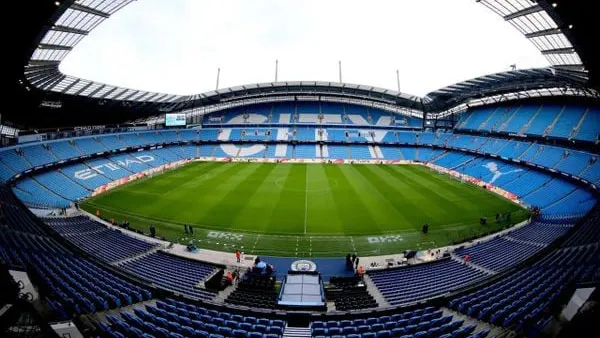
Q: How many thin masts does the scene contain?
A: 4